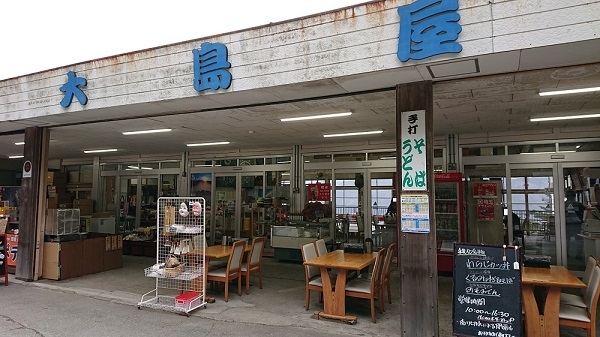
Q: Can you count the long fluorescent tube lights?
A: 9